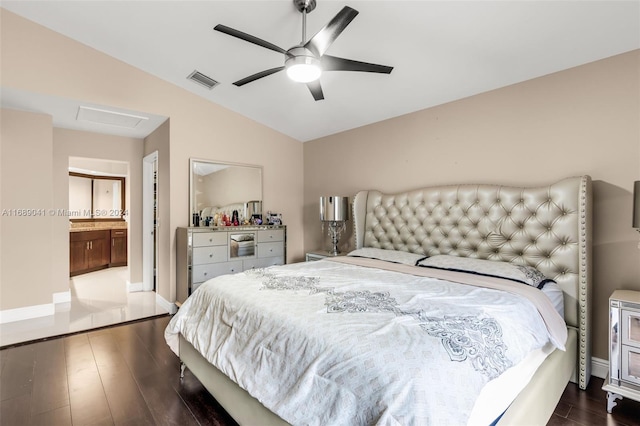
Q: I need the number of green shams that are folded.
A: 0